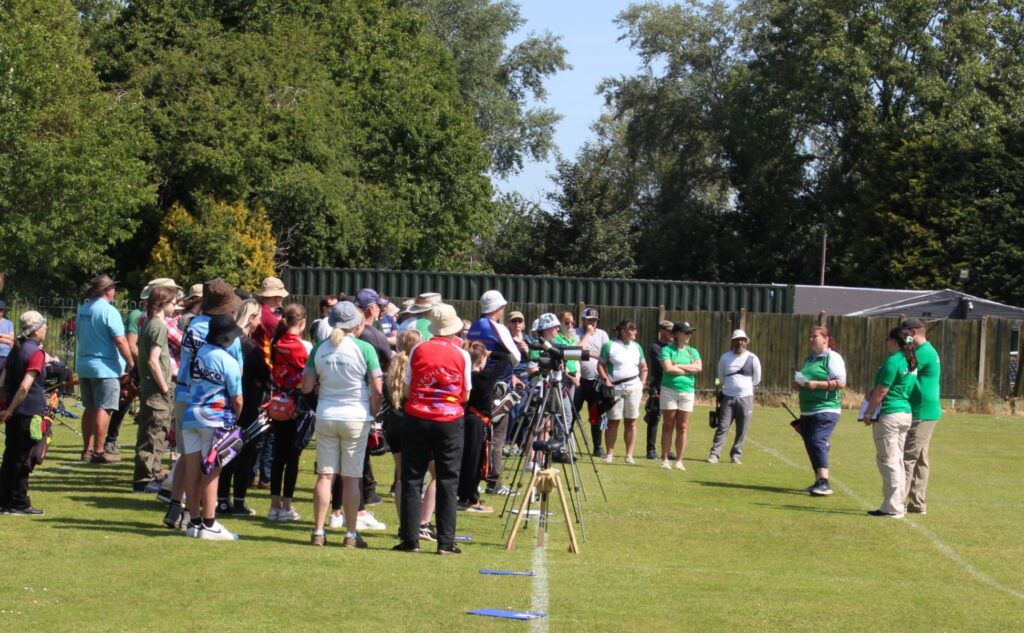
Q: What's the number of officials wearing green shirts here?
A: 3